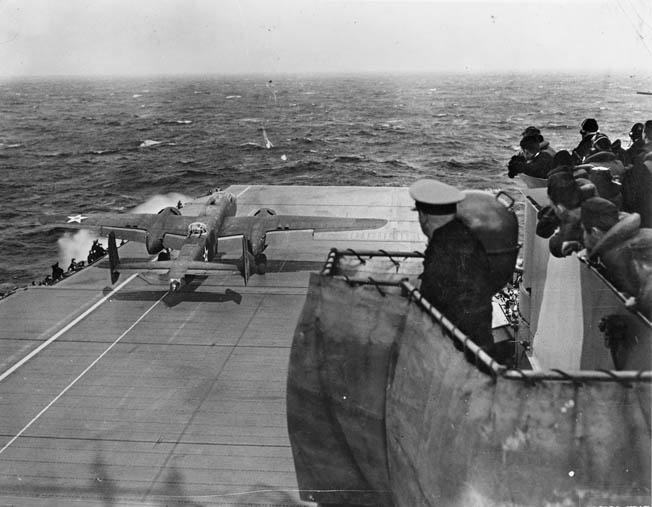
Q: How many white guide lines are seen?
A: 2